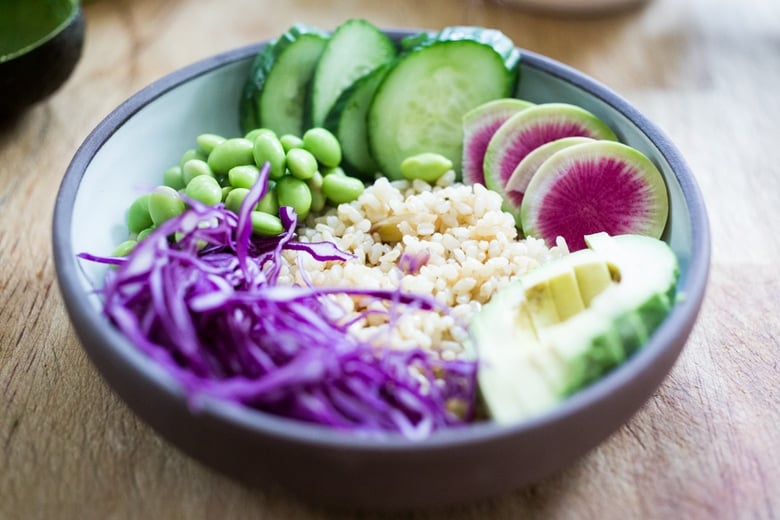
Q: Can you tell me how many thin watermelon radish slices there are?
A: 4